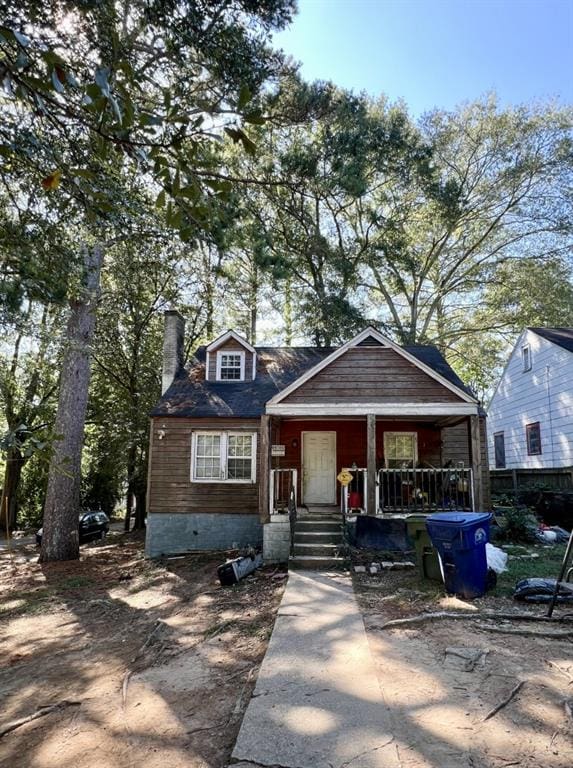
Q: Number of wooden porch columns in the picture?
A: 3